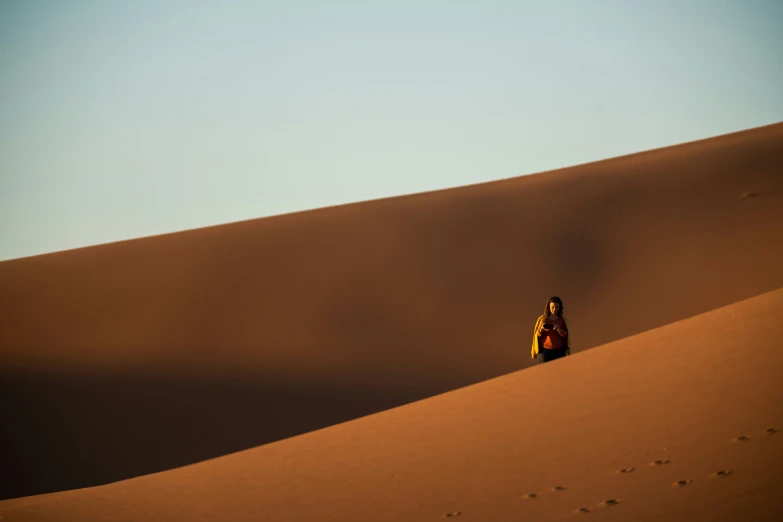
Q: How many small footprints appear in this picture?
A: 11